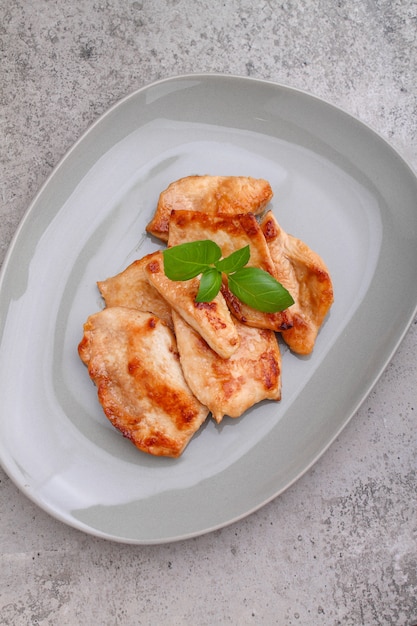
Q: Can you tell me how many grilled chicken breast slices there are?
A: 7